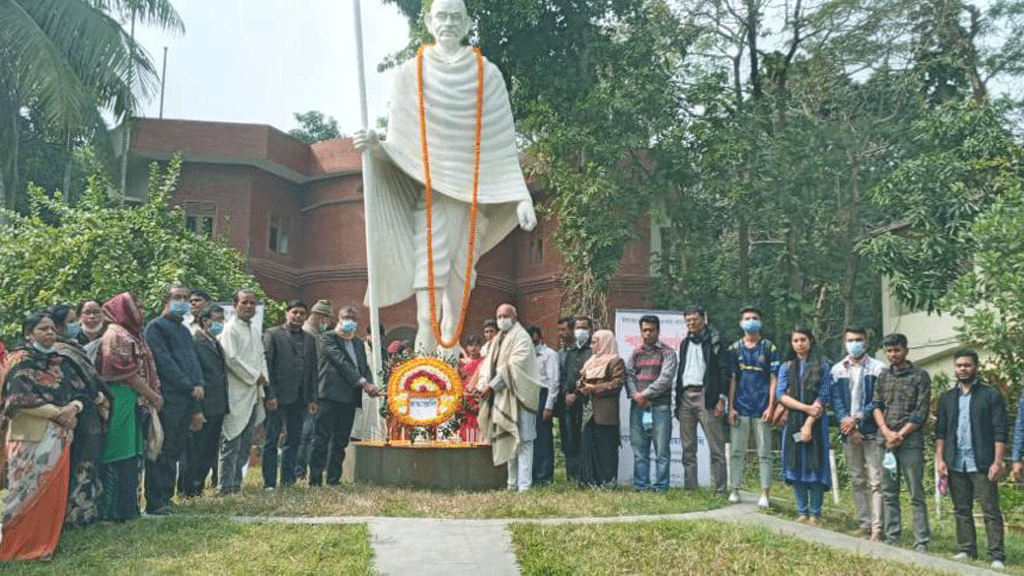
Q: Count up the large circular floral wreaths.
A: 1